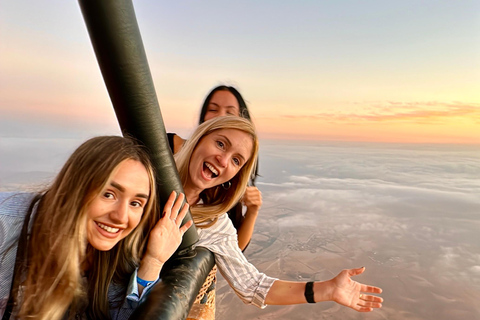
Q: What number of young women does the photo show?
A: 3